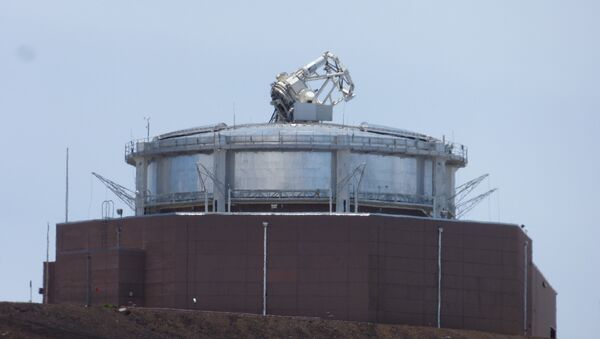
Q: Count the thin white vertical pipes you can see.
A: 3